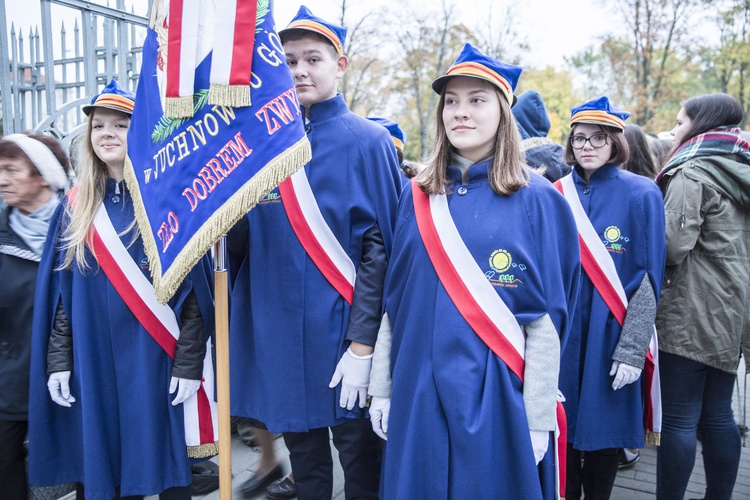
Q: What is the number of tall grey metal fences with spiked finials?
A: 1